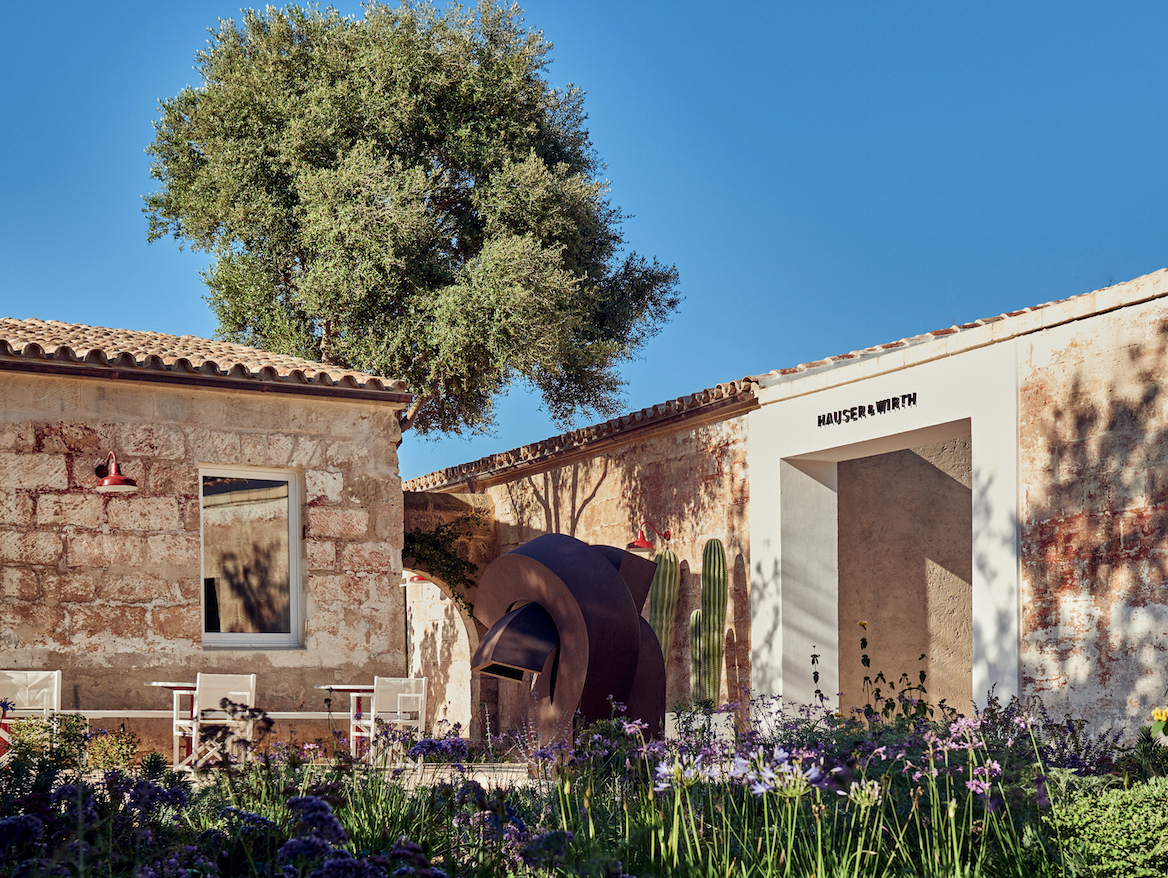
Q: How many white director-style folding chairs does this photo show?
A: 3